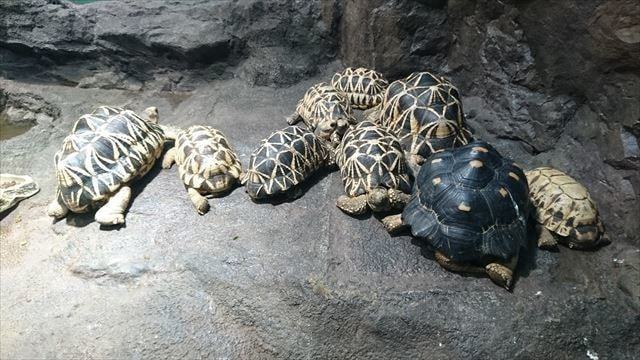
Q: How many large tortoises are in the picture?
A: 3